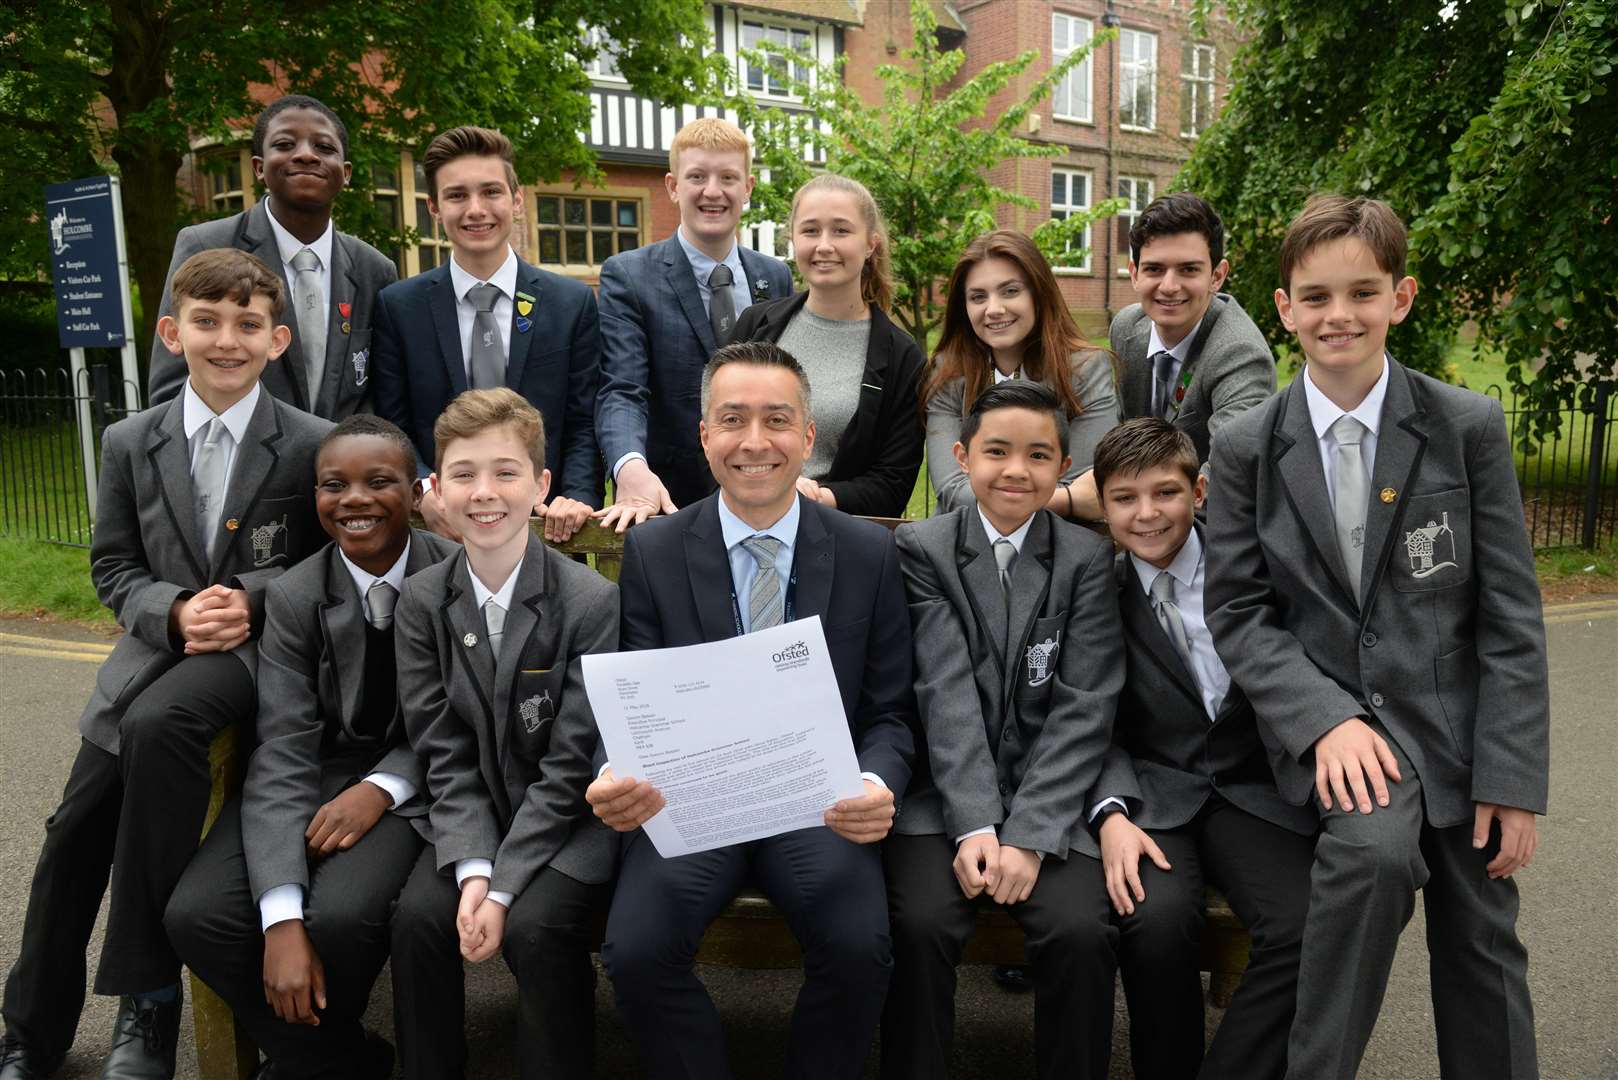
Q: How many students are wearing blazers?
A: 12